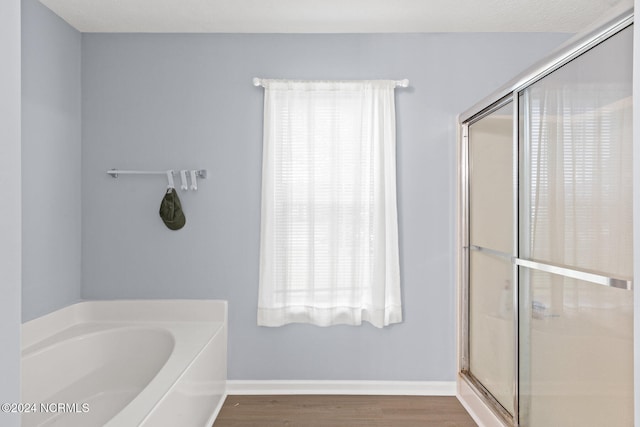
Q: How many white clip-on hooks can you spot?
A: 3